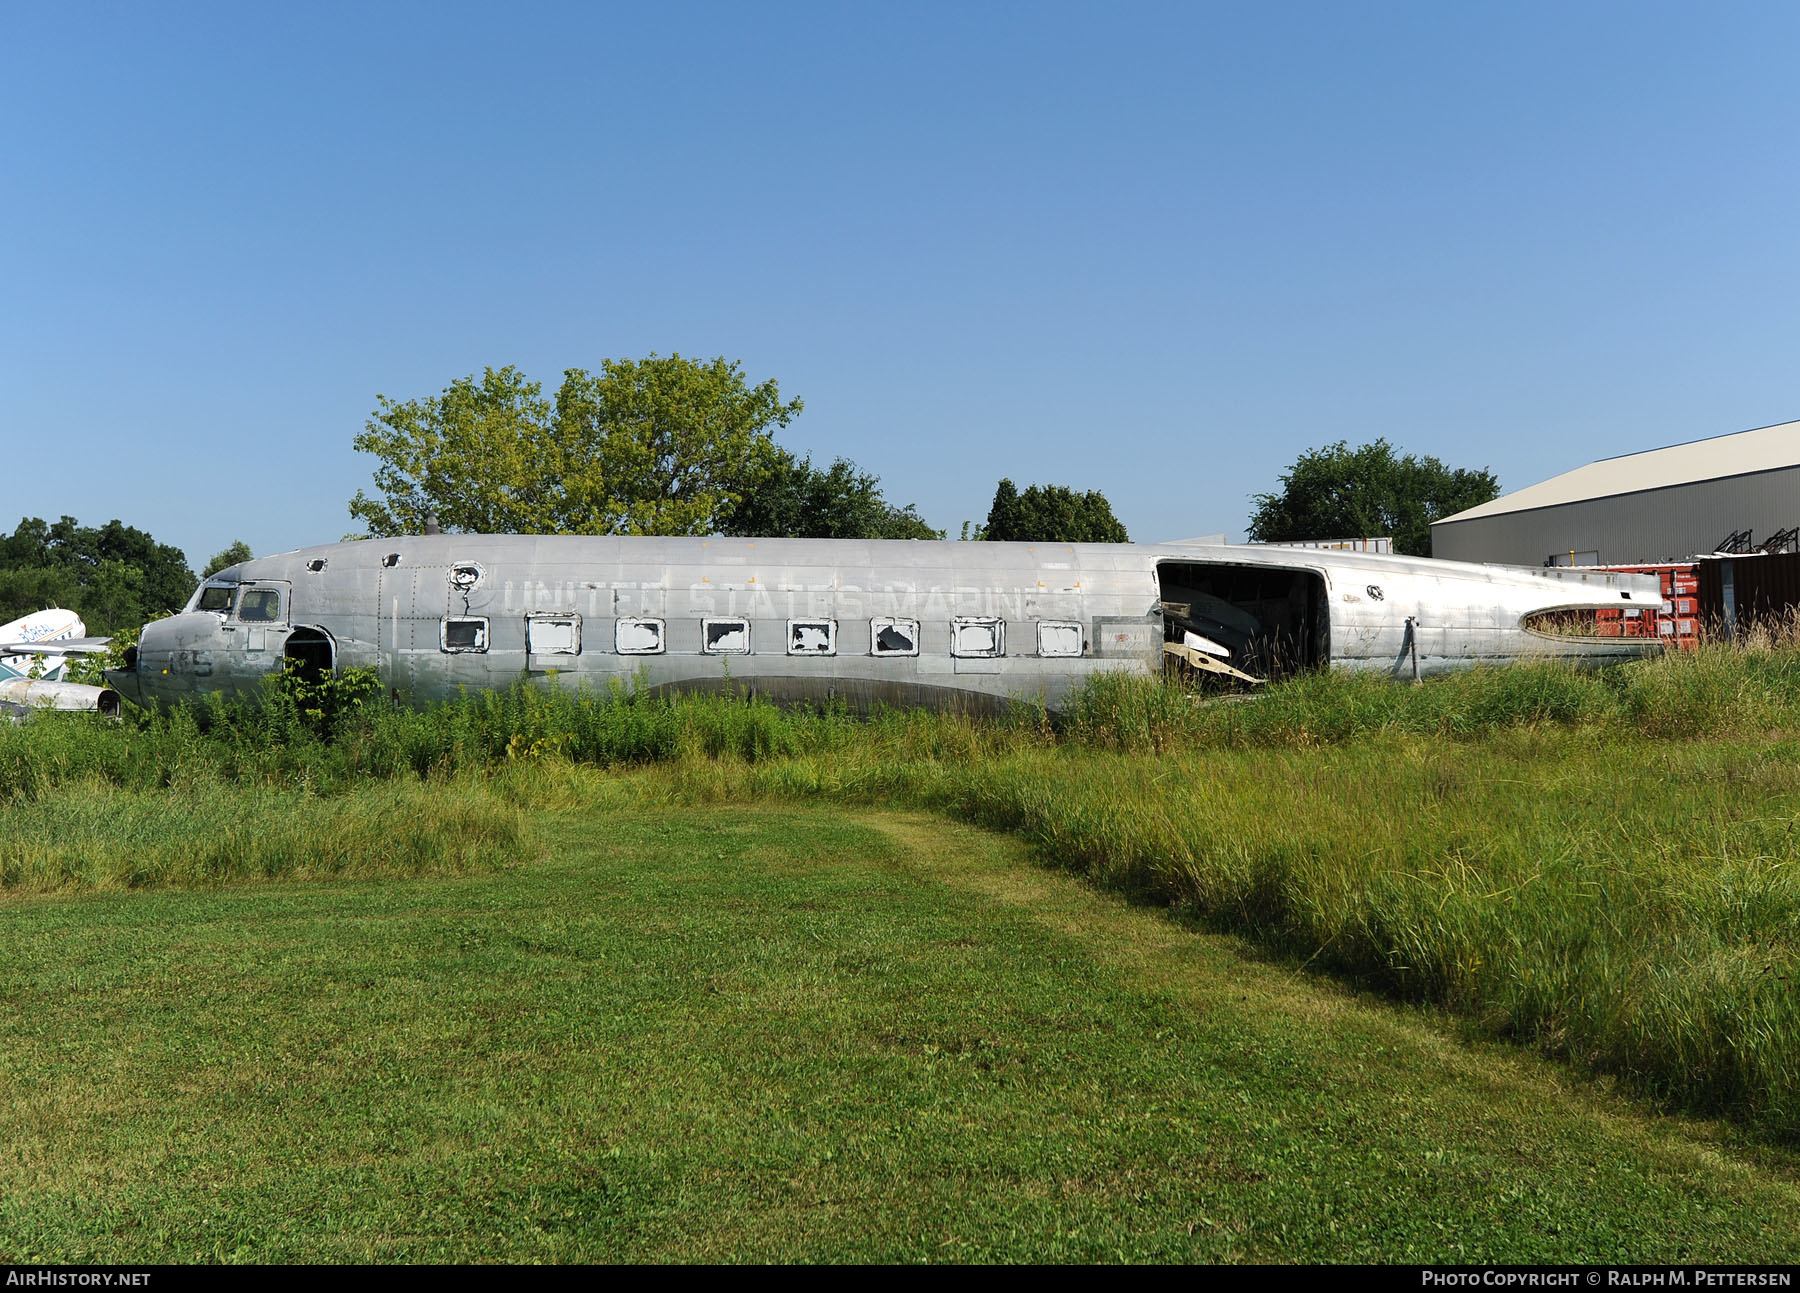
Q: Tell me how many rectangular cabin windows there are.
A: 8